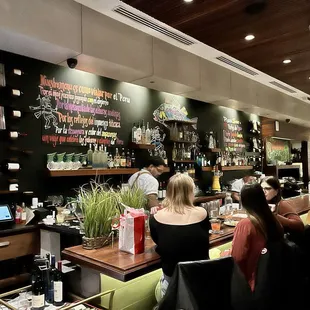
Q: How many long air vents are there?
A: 3